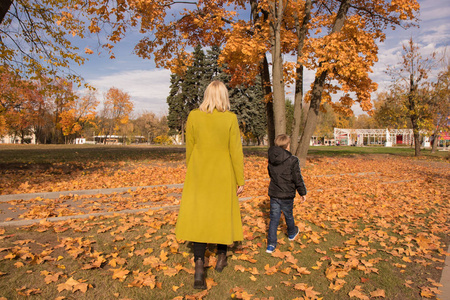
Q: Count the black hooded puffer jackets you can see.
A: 1